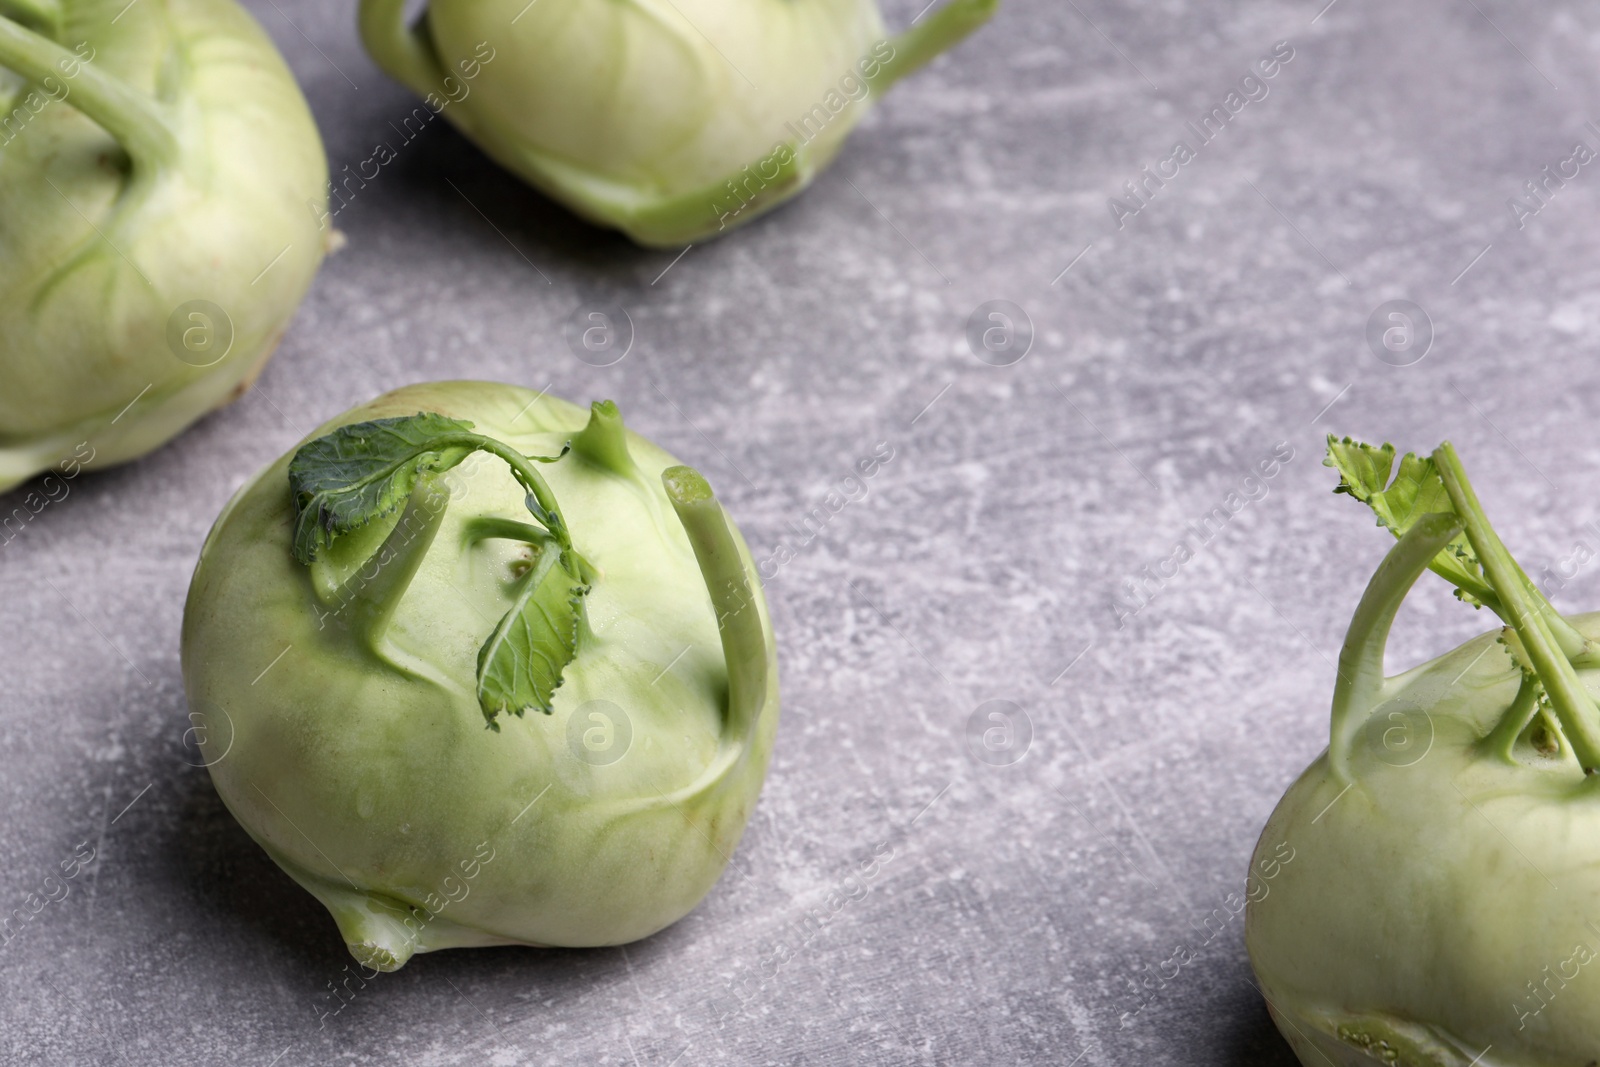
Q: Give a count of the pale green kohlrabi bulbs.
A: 4